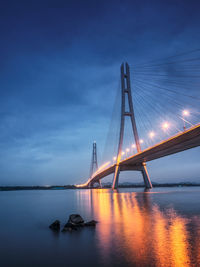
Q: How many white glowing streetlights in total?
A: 8